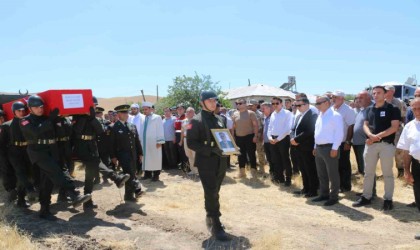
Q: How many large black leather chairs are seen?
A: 0